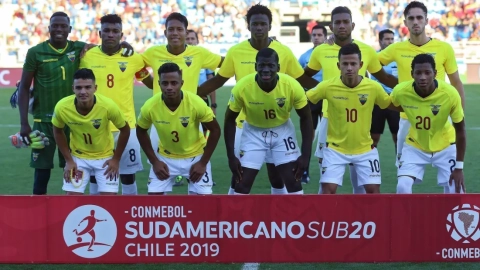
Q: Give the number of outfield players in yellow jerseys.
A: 10